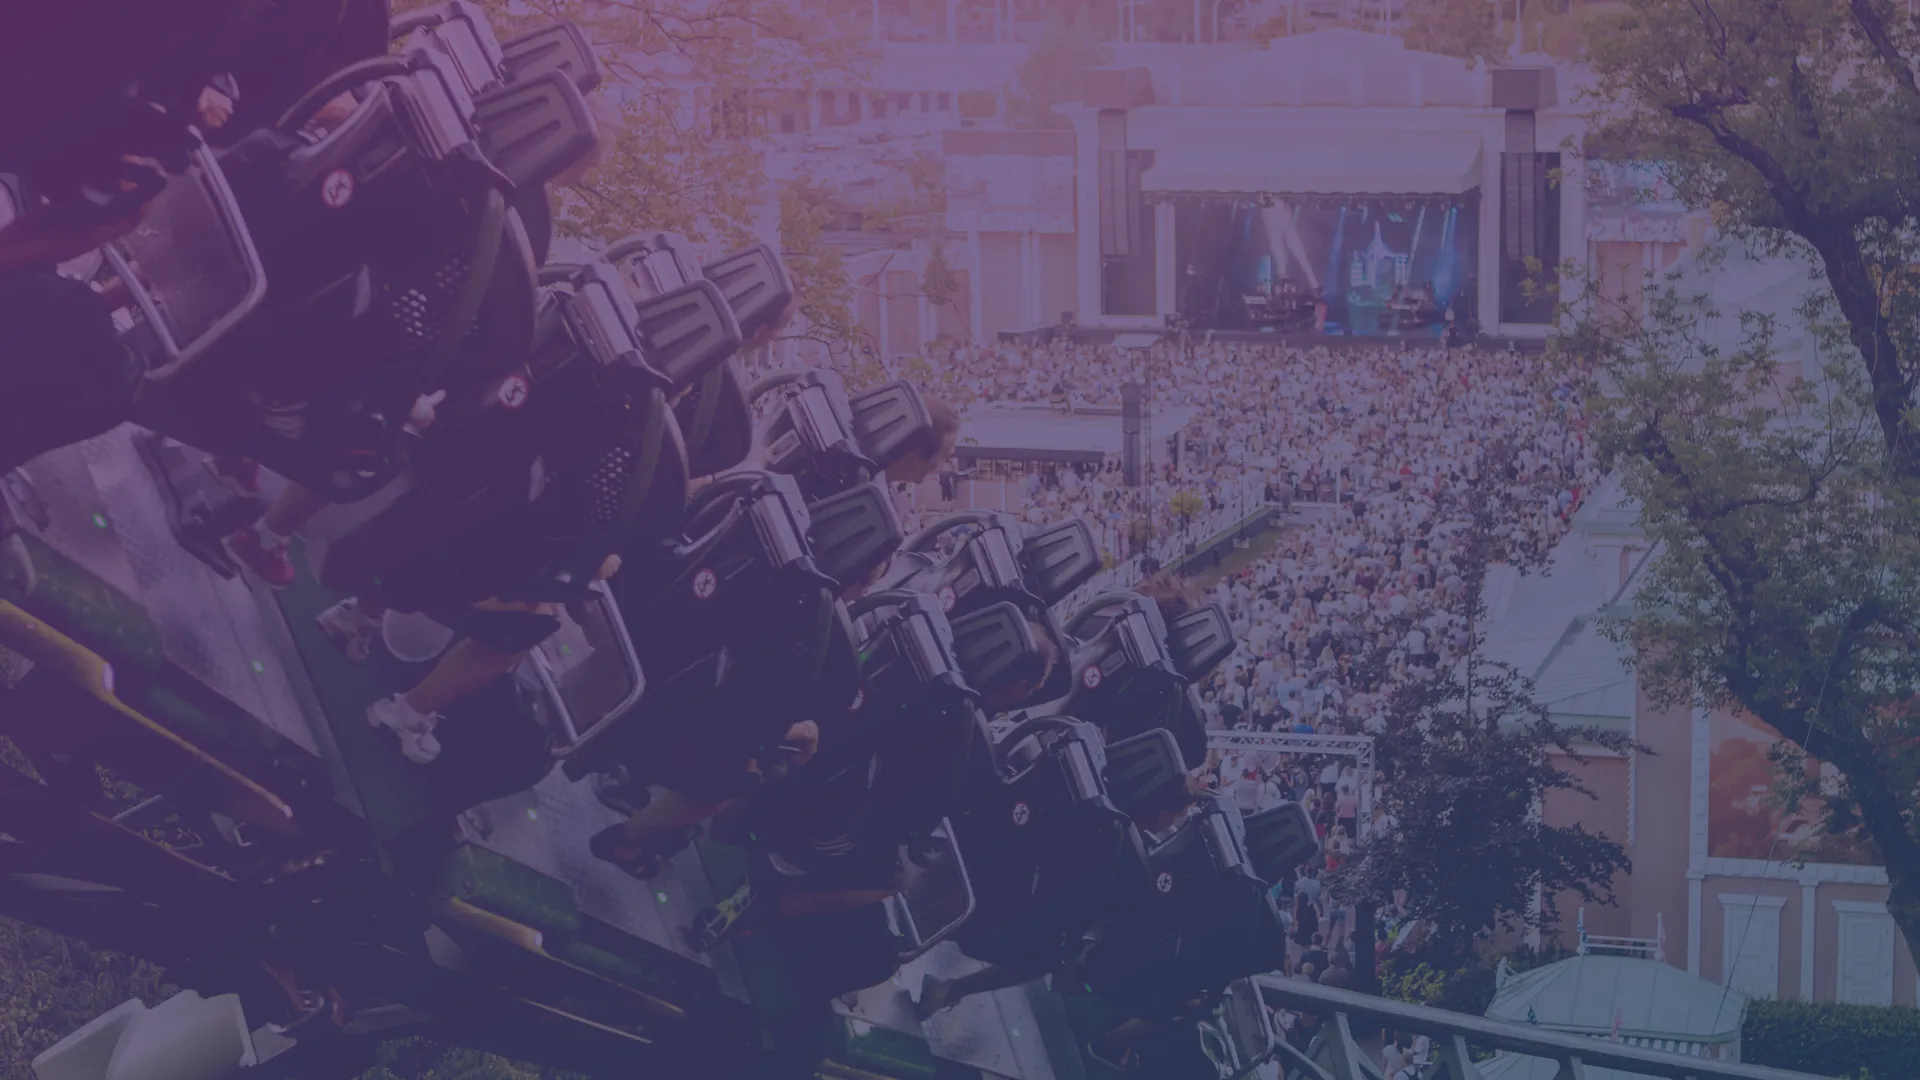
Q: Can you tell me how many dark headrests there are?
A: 11